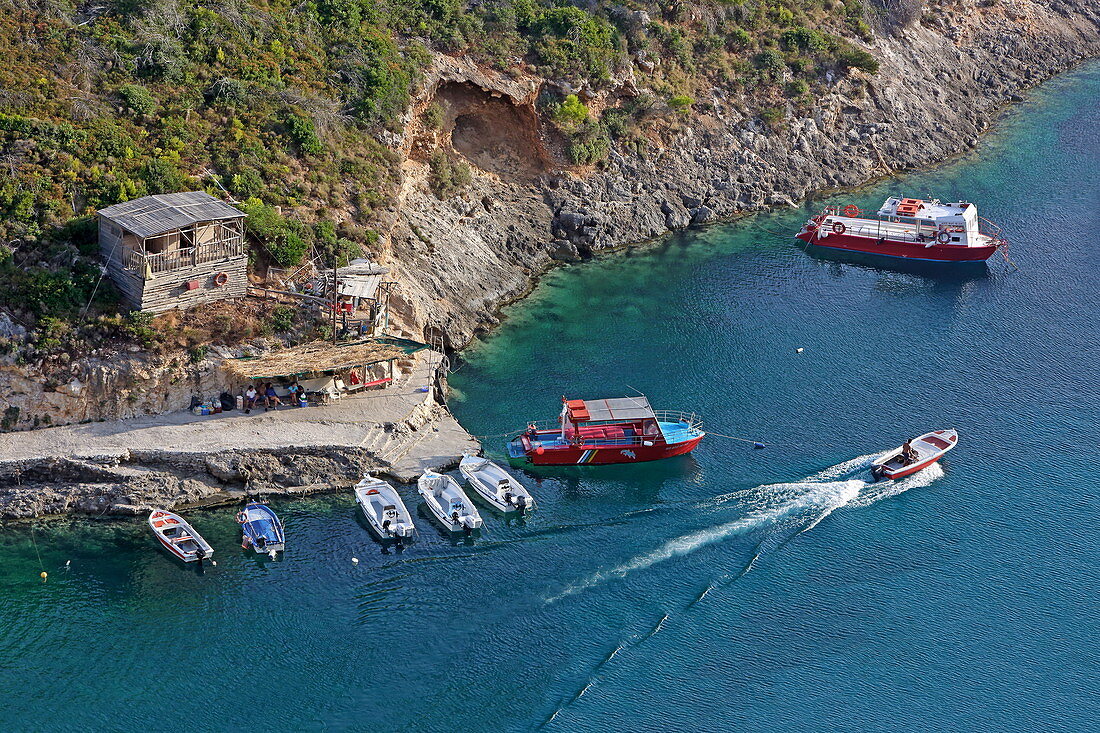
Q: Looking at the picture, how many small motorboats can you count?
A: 6